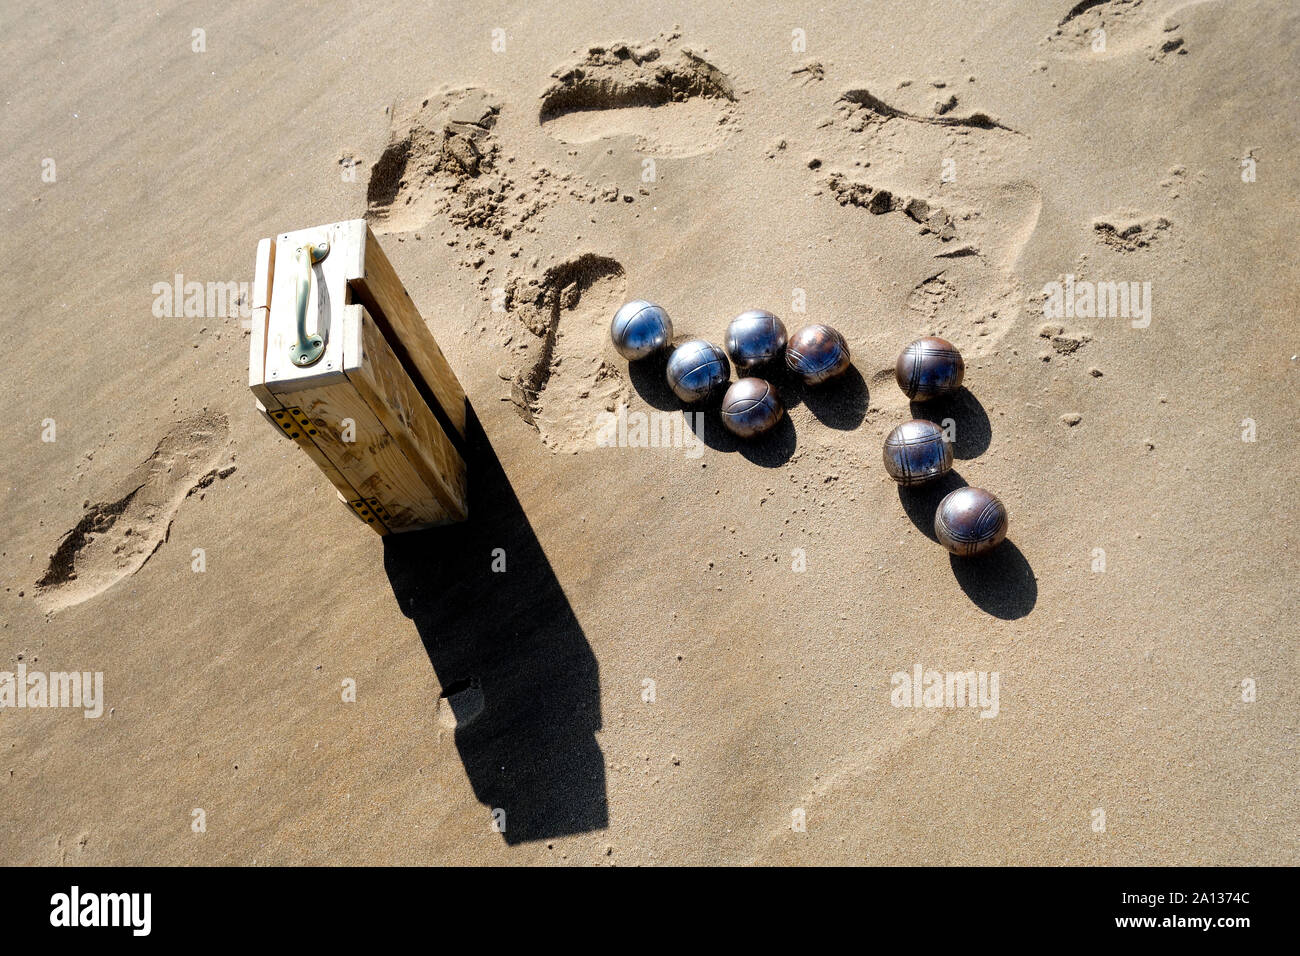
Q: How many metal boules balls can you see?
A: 8